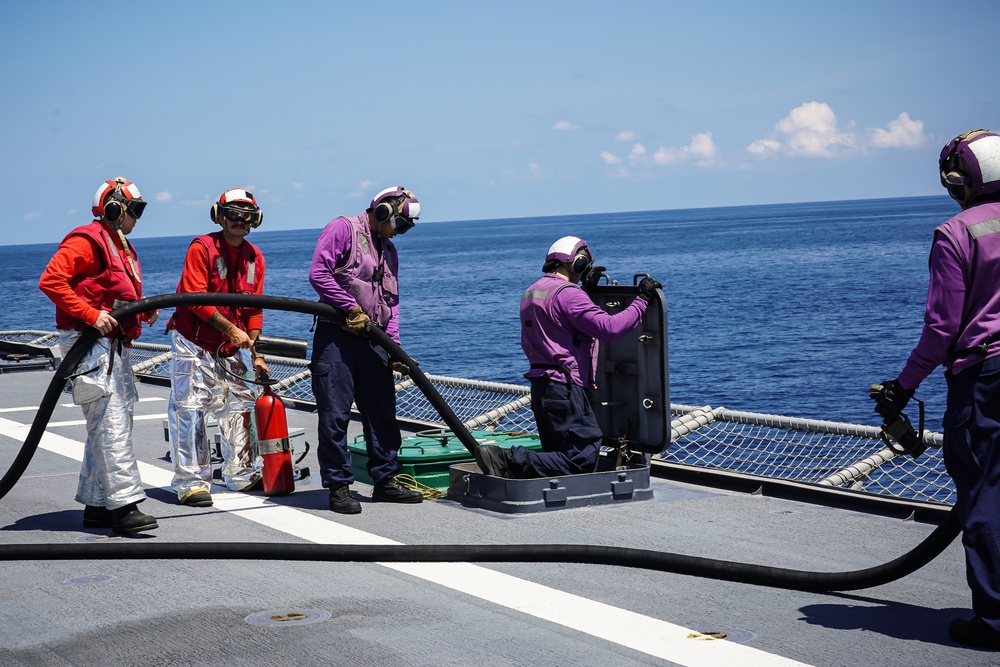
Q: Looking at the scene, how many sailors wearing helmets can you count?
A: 5